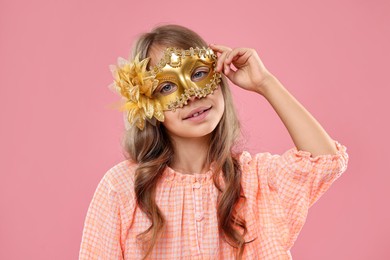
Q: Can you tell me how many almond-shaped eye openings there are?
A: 2